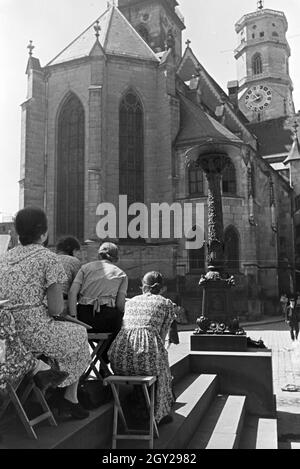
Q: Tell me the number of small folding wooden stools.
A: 3